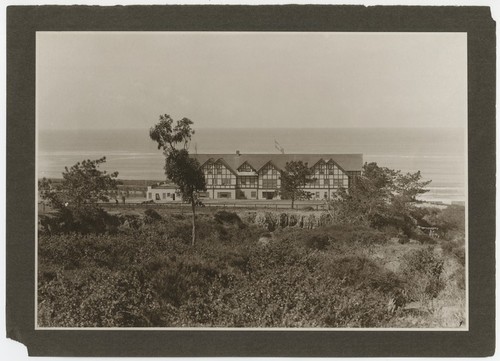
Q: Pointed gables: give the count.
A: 6